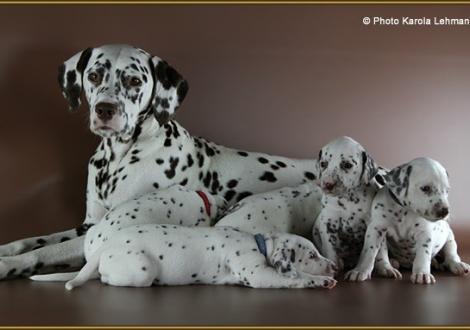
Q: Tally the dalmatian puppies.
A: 5